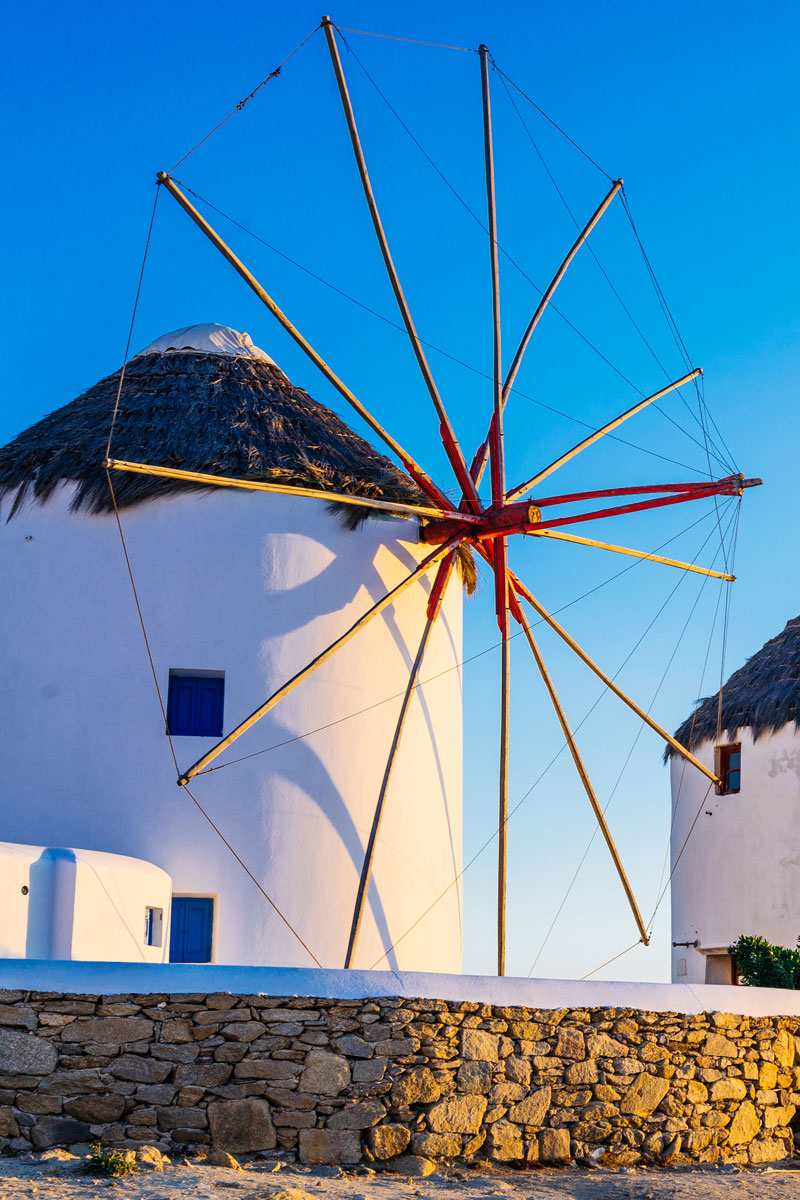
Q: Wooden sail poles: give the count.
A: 12